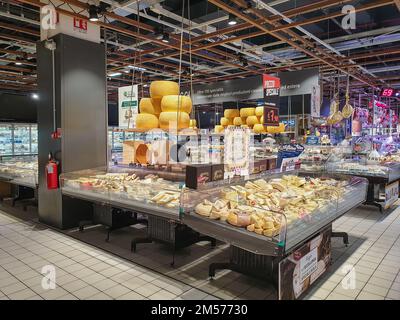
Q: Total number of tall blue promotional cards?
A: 1